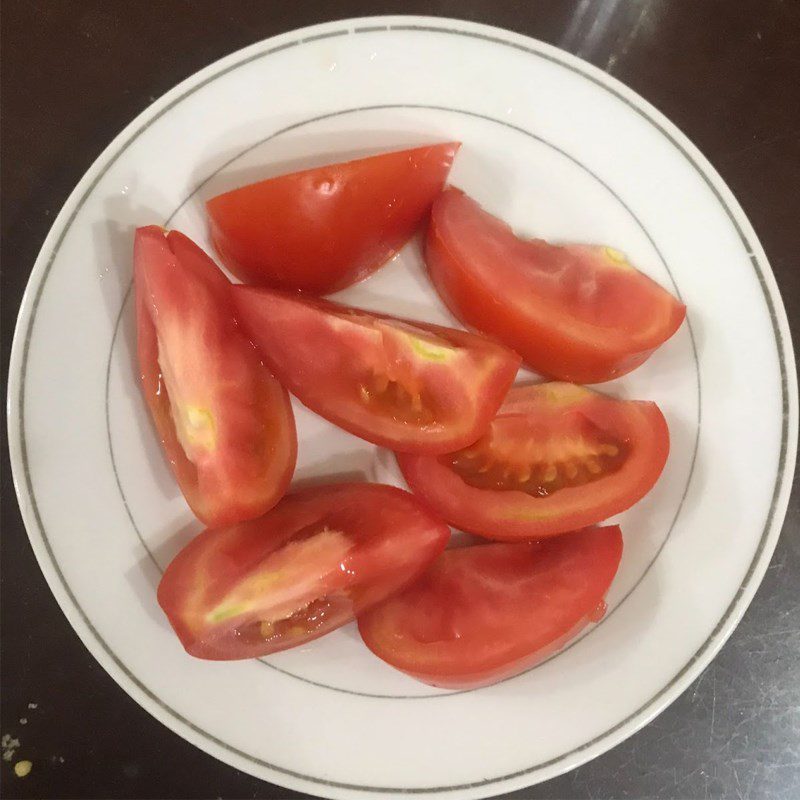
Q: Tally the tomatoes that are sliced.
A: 7